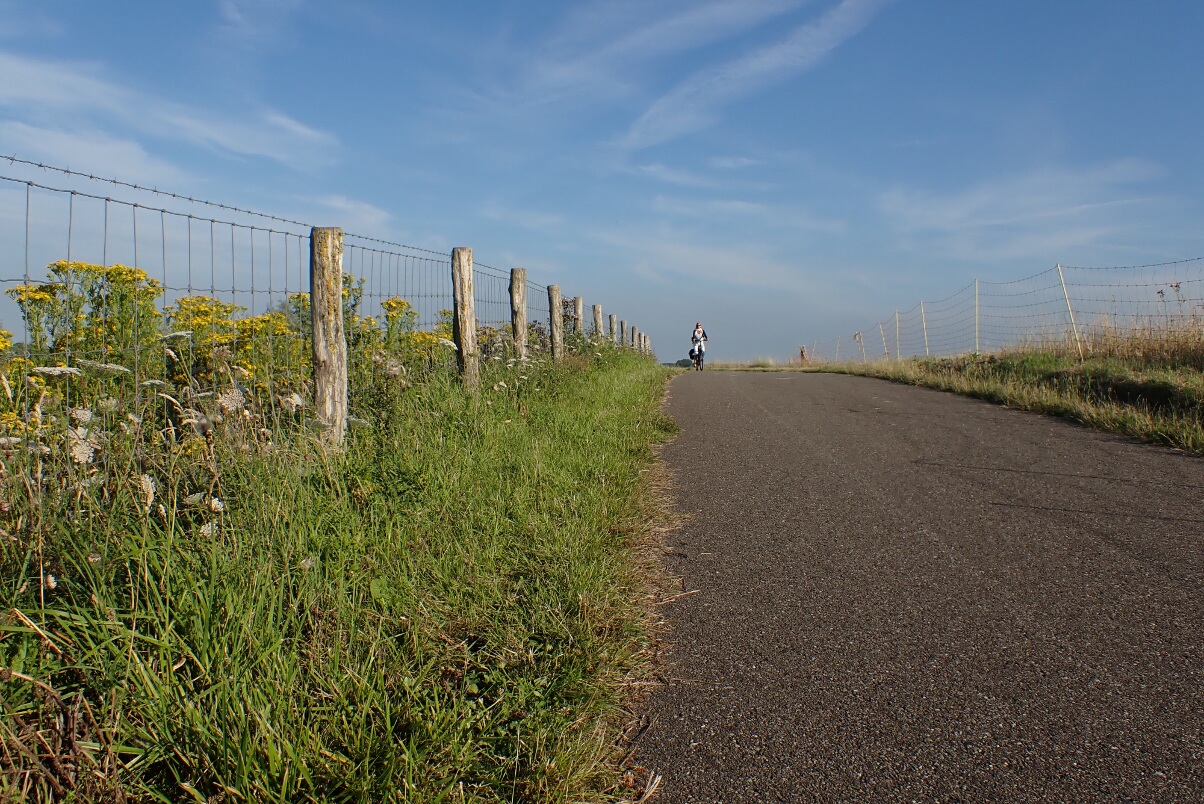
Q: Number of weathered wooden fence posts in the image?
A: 11